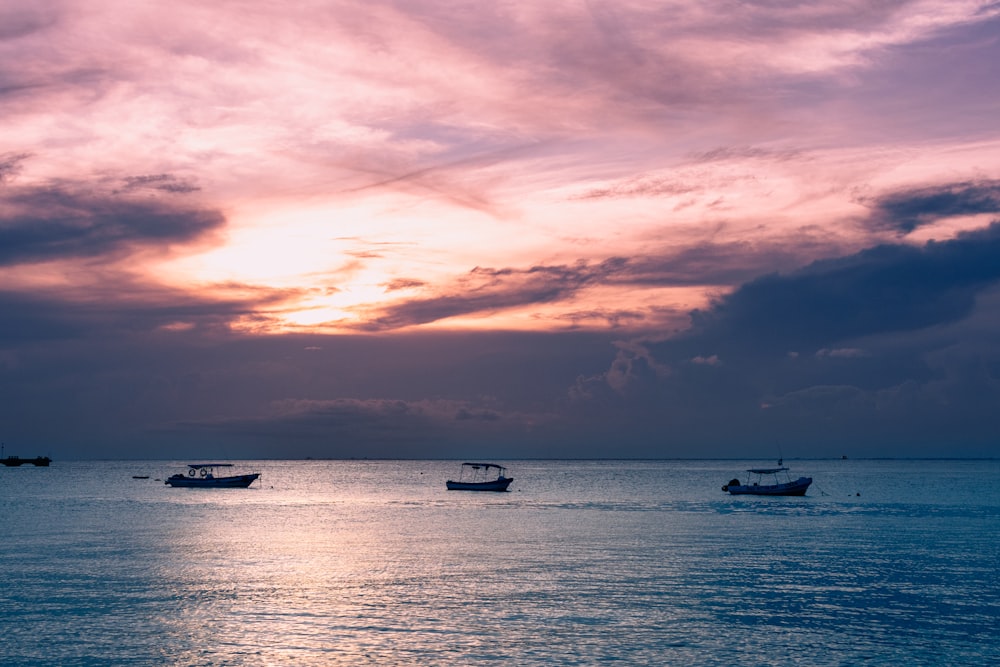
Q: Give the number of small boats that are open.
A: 3